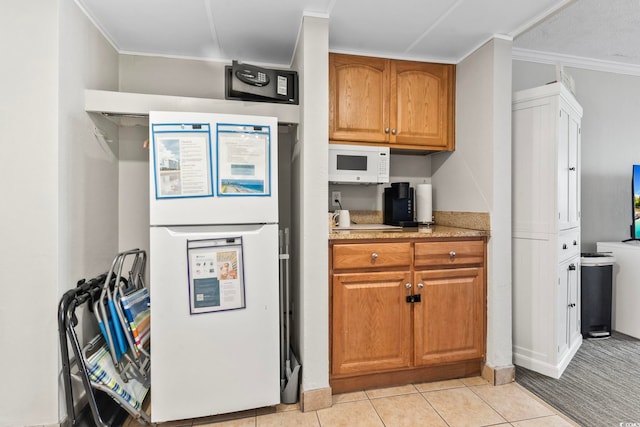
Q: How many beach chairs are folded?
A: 3